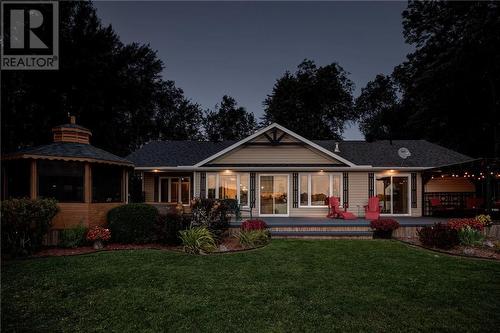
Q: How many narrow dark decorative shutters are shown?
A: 6